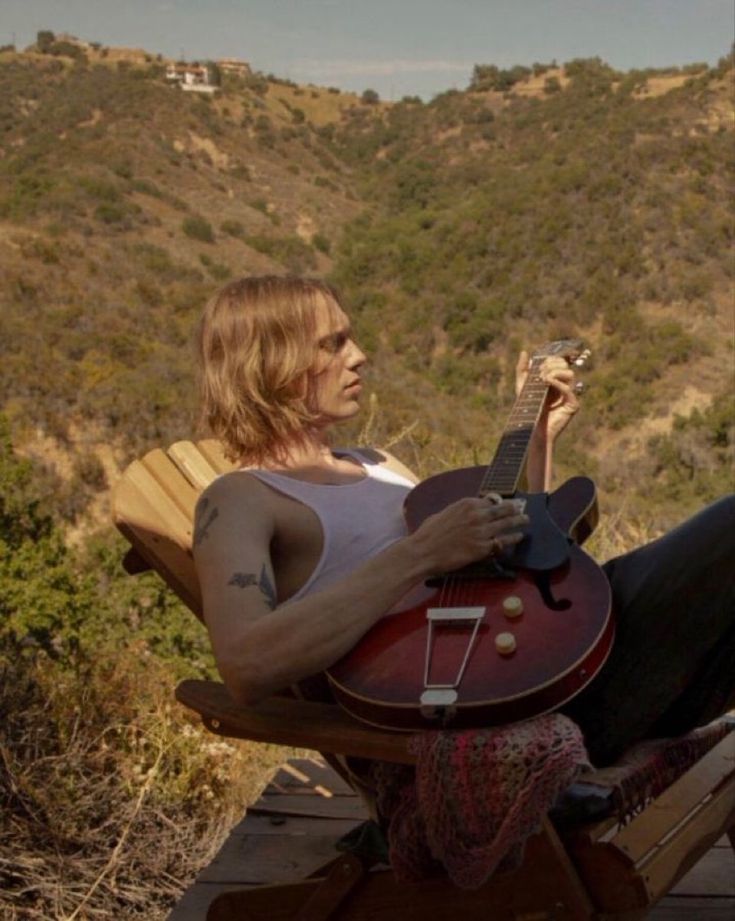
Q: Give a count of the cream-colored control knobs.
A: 2